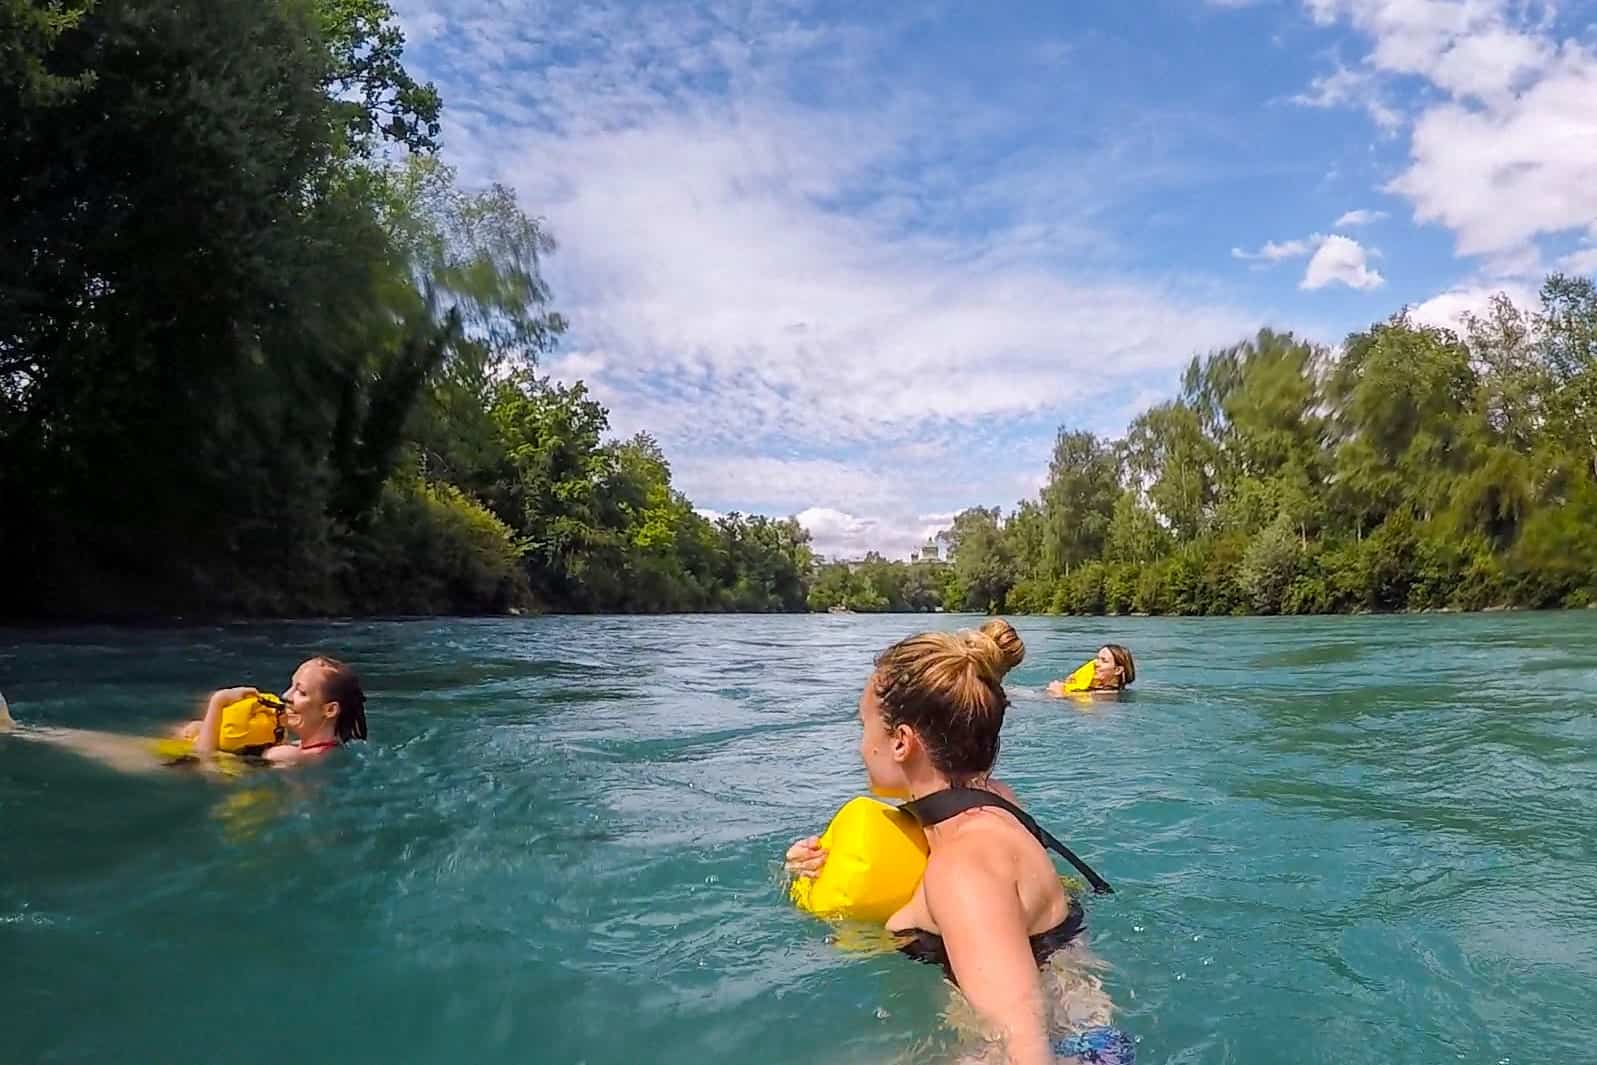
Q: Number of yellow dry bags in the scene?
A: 3